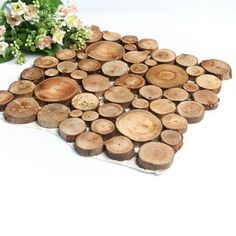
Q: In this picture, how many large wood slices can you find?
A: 4